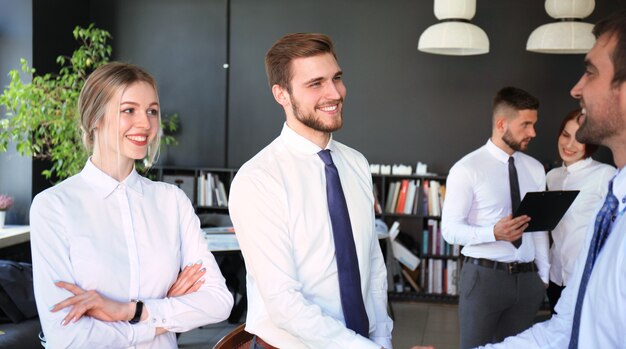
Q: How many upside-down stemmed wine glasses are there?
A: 0